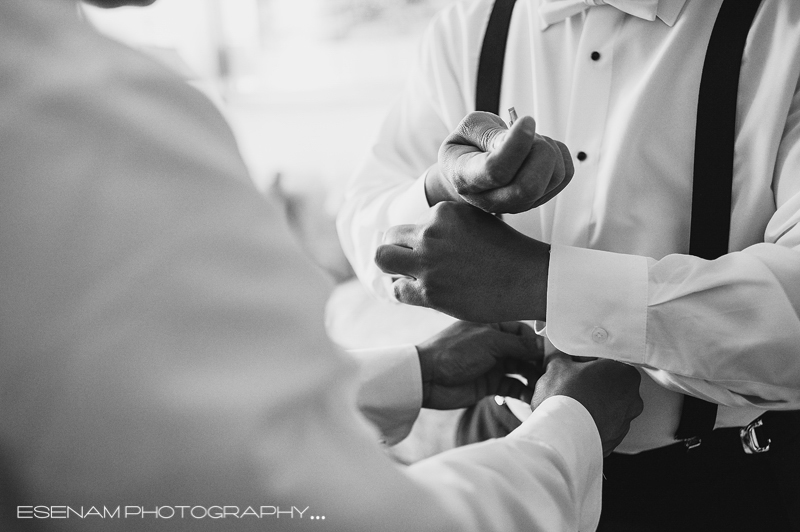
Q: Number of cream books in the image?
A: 0